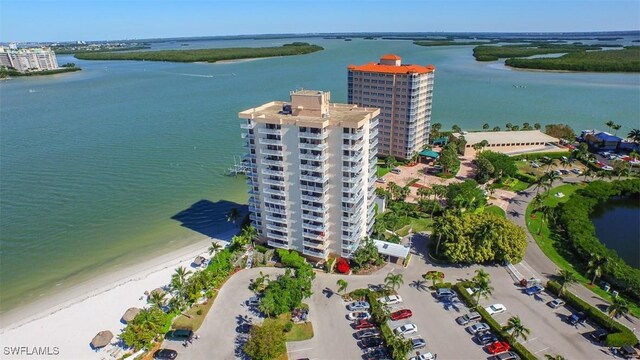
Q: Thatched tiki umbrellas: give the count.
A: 4